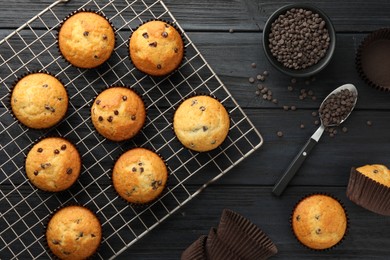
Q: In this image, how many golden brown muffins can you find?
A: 10